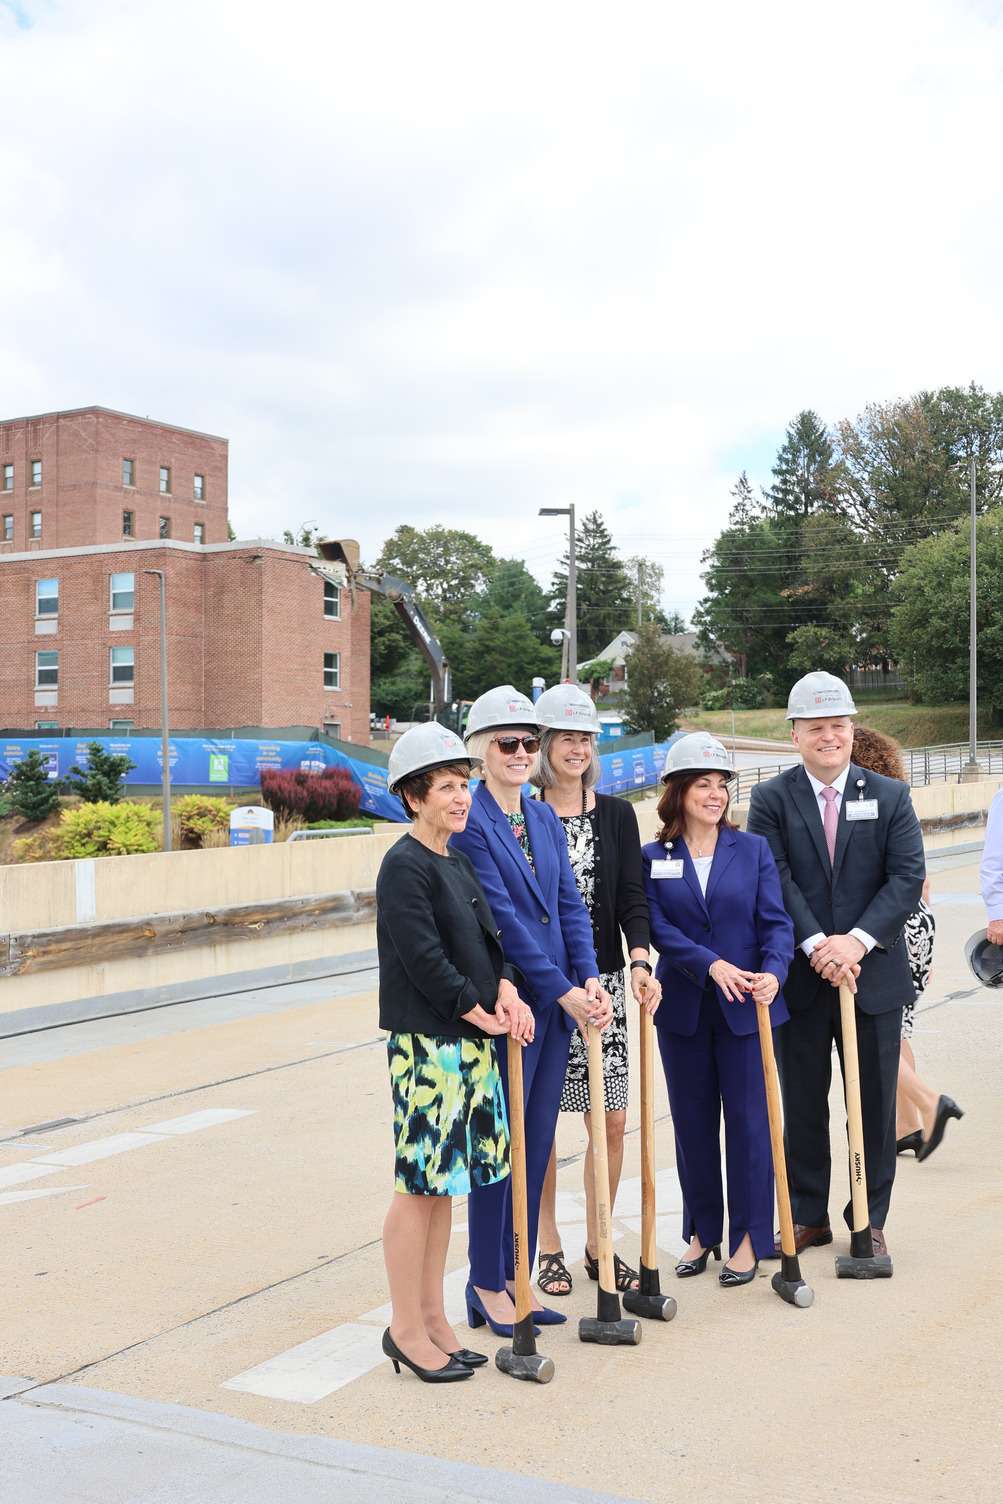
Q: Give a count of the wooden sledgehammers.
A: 5